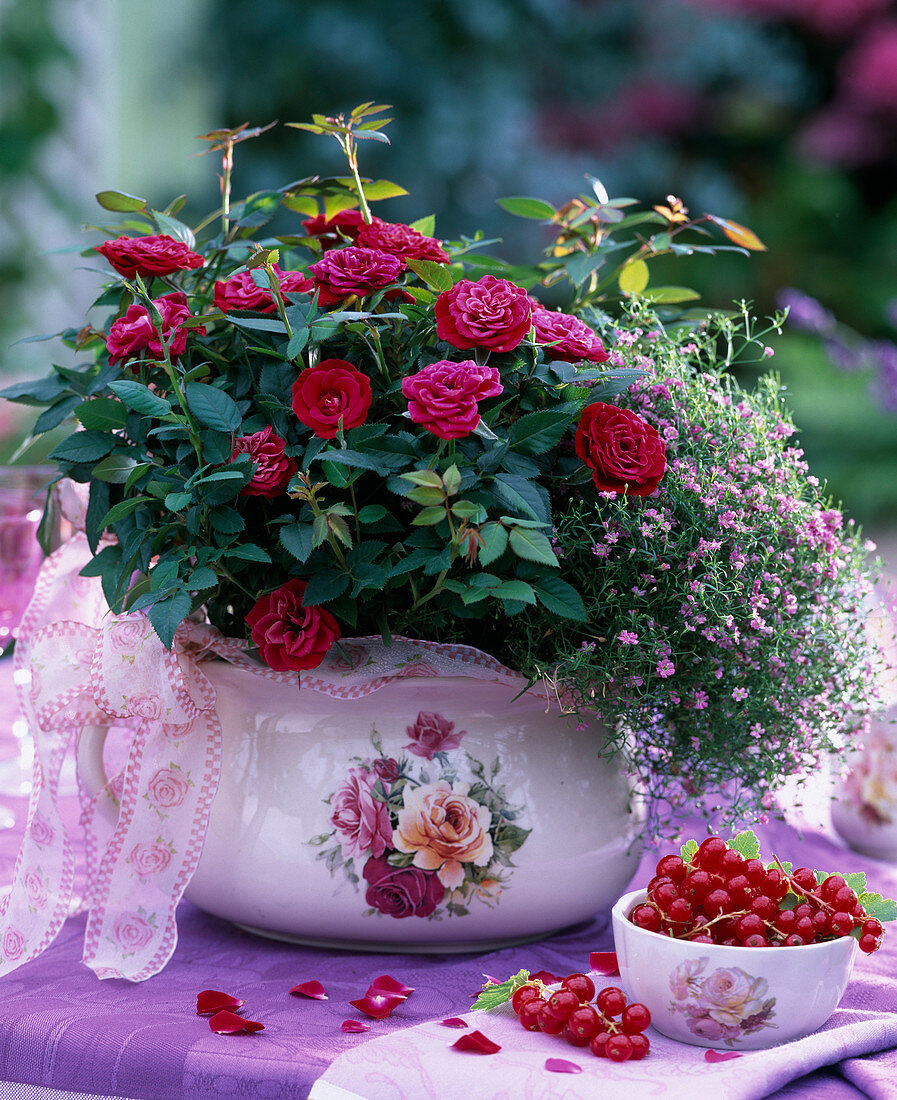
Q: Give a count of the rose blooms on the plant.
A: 13